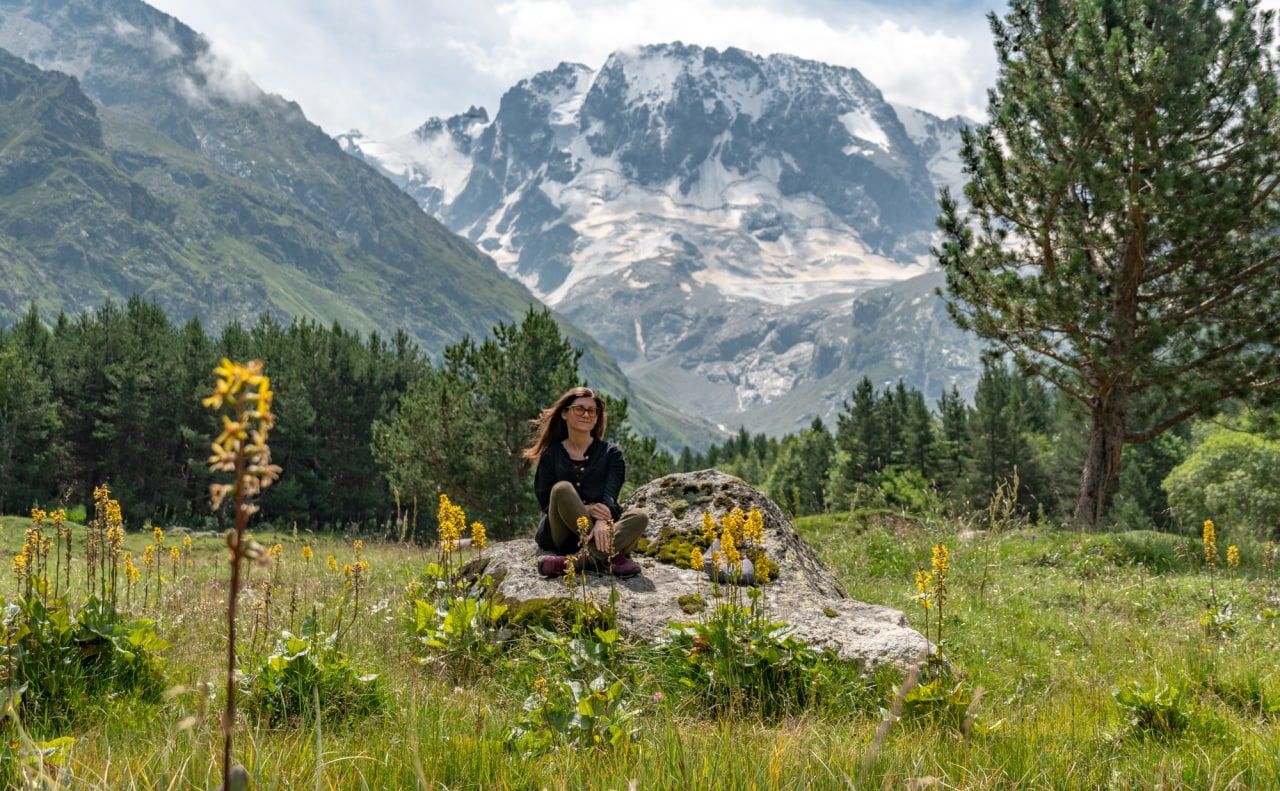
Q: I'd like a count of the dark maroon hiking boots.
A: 2